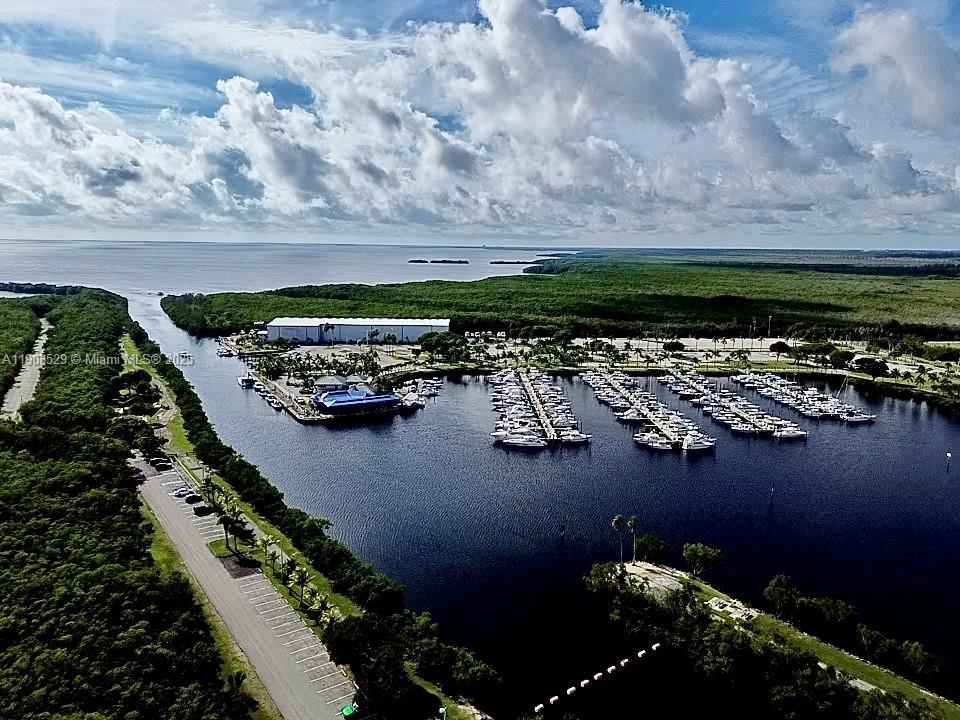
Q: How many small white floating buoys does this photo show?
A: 9